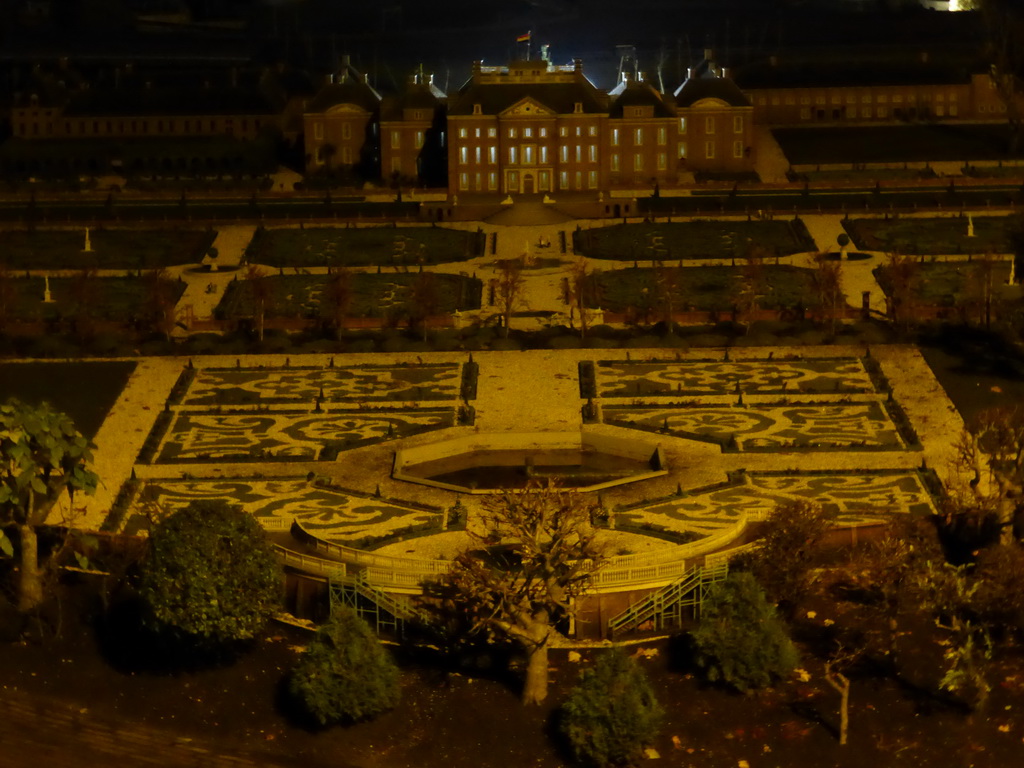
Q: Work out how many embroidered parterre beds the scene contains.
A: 6